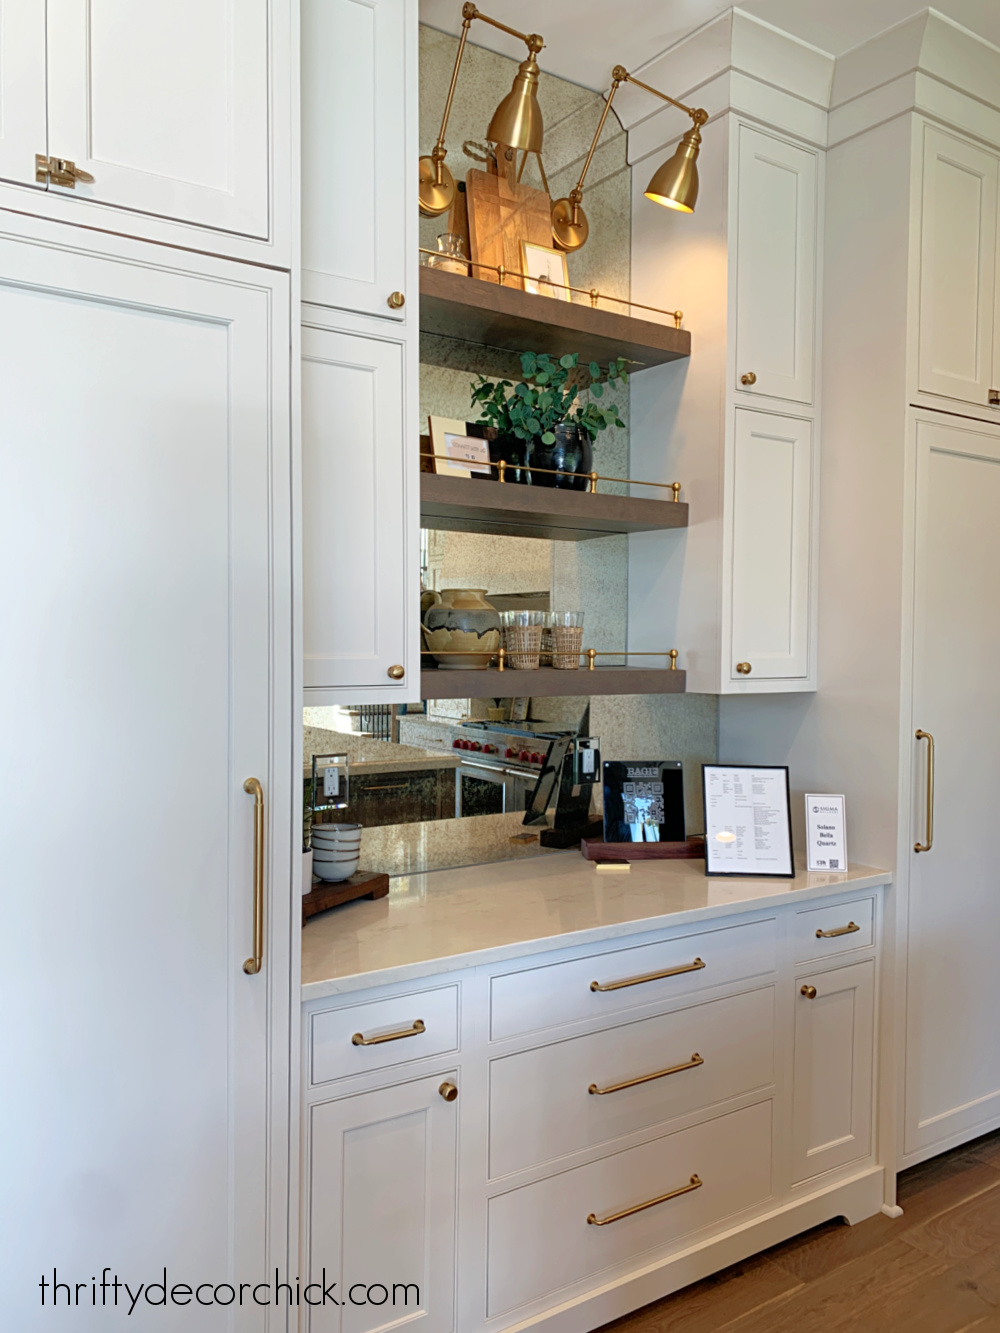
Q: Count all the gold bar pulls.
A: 7